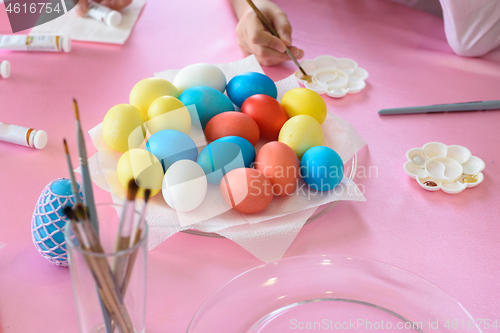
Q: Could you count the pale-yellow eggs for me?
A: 6